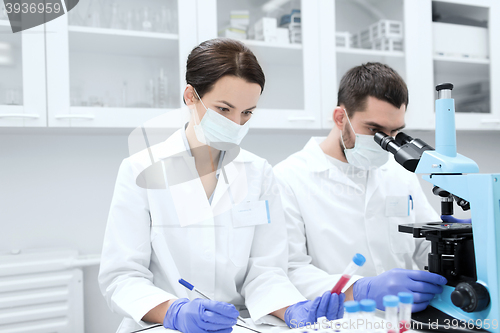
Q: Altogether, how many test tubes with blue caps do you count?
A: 5